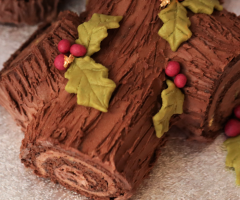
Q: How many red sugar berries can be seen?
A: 7